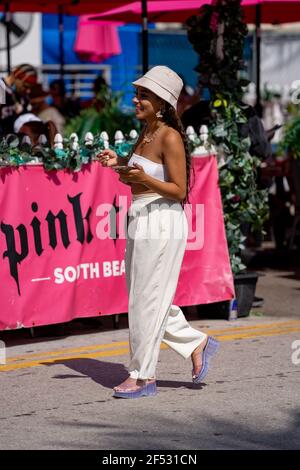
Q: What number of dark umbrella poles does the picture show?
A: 4